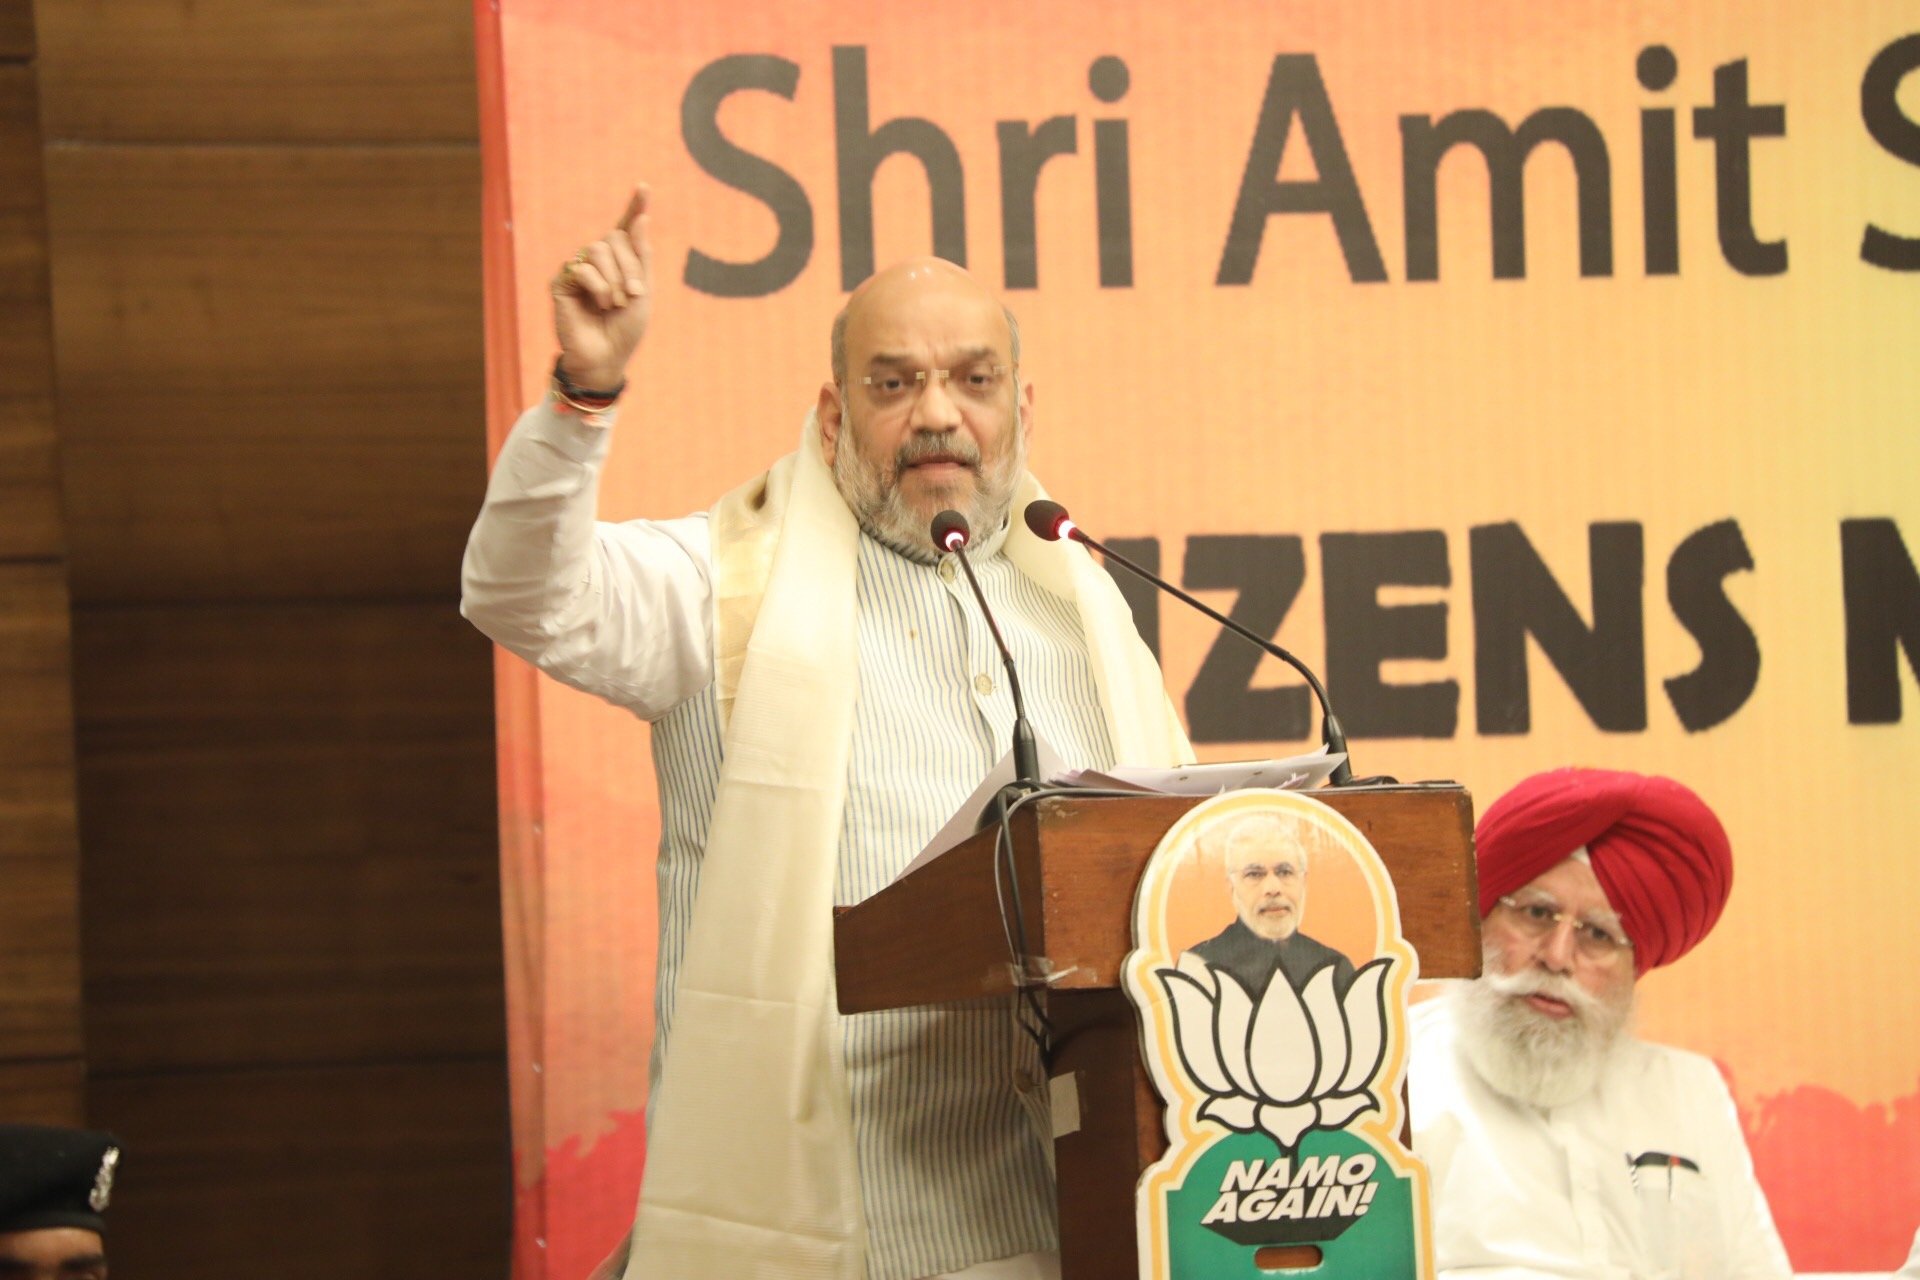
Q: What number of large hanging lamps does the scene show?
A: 0